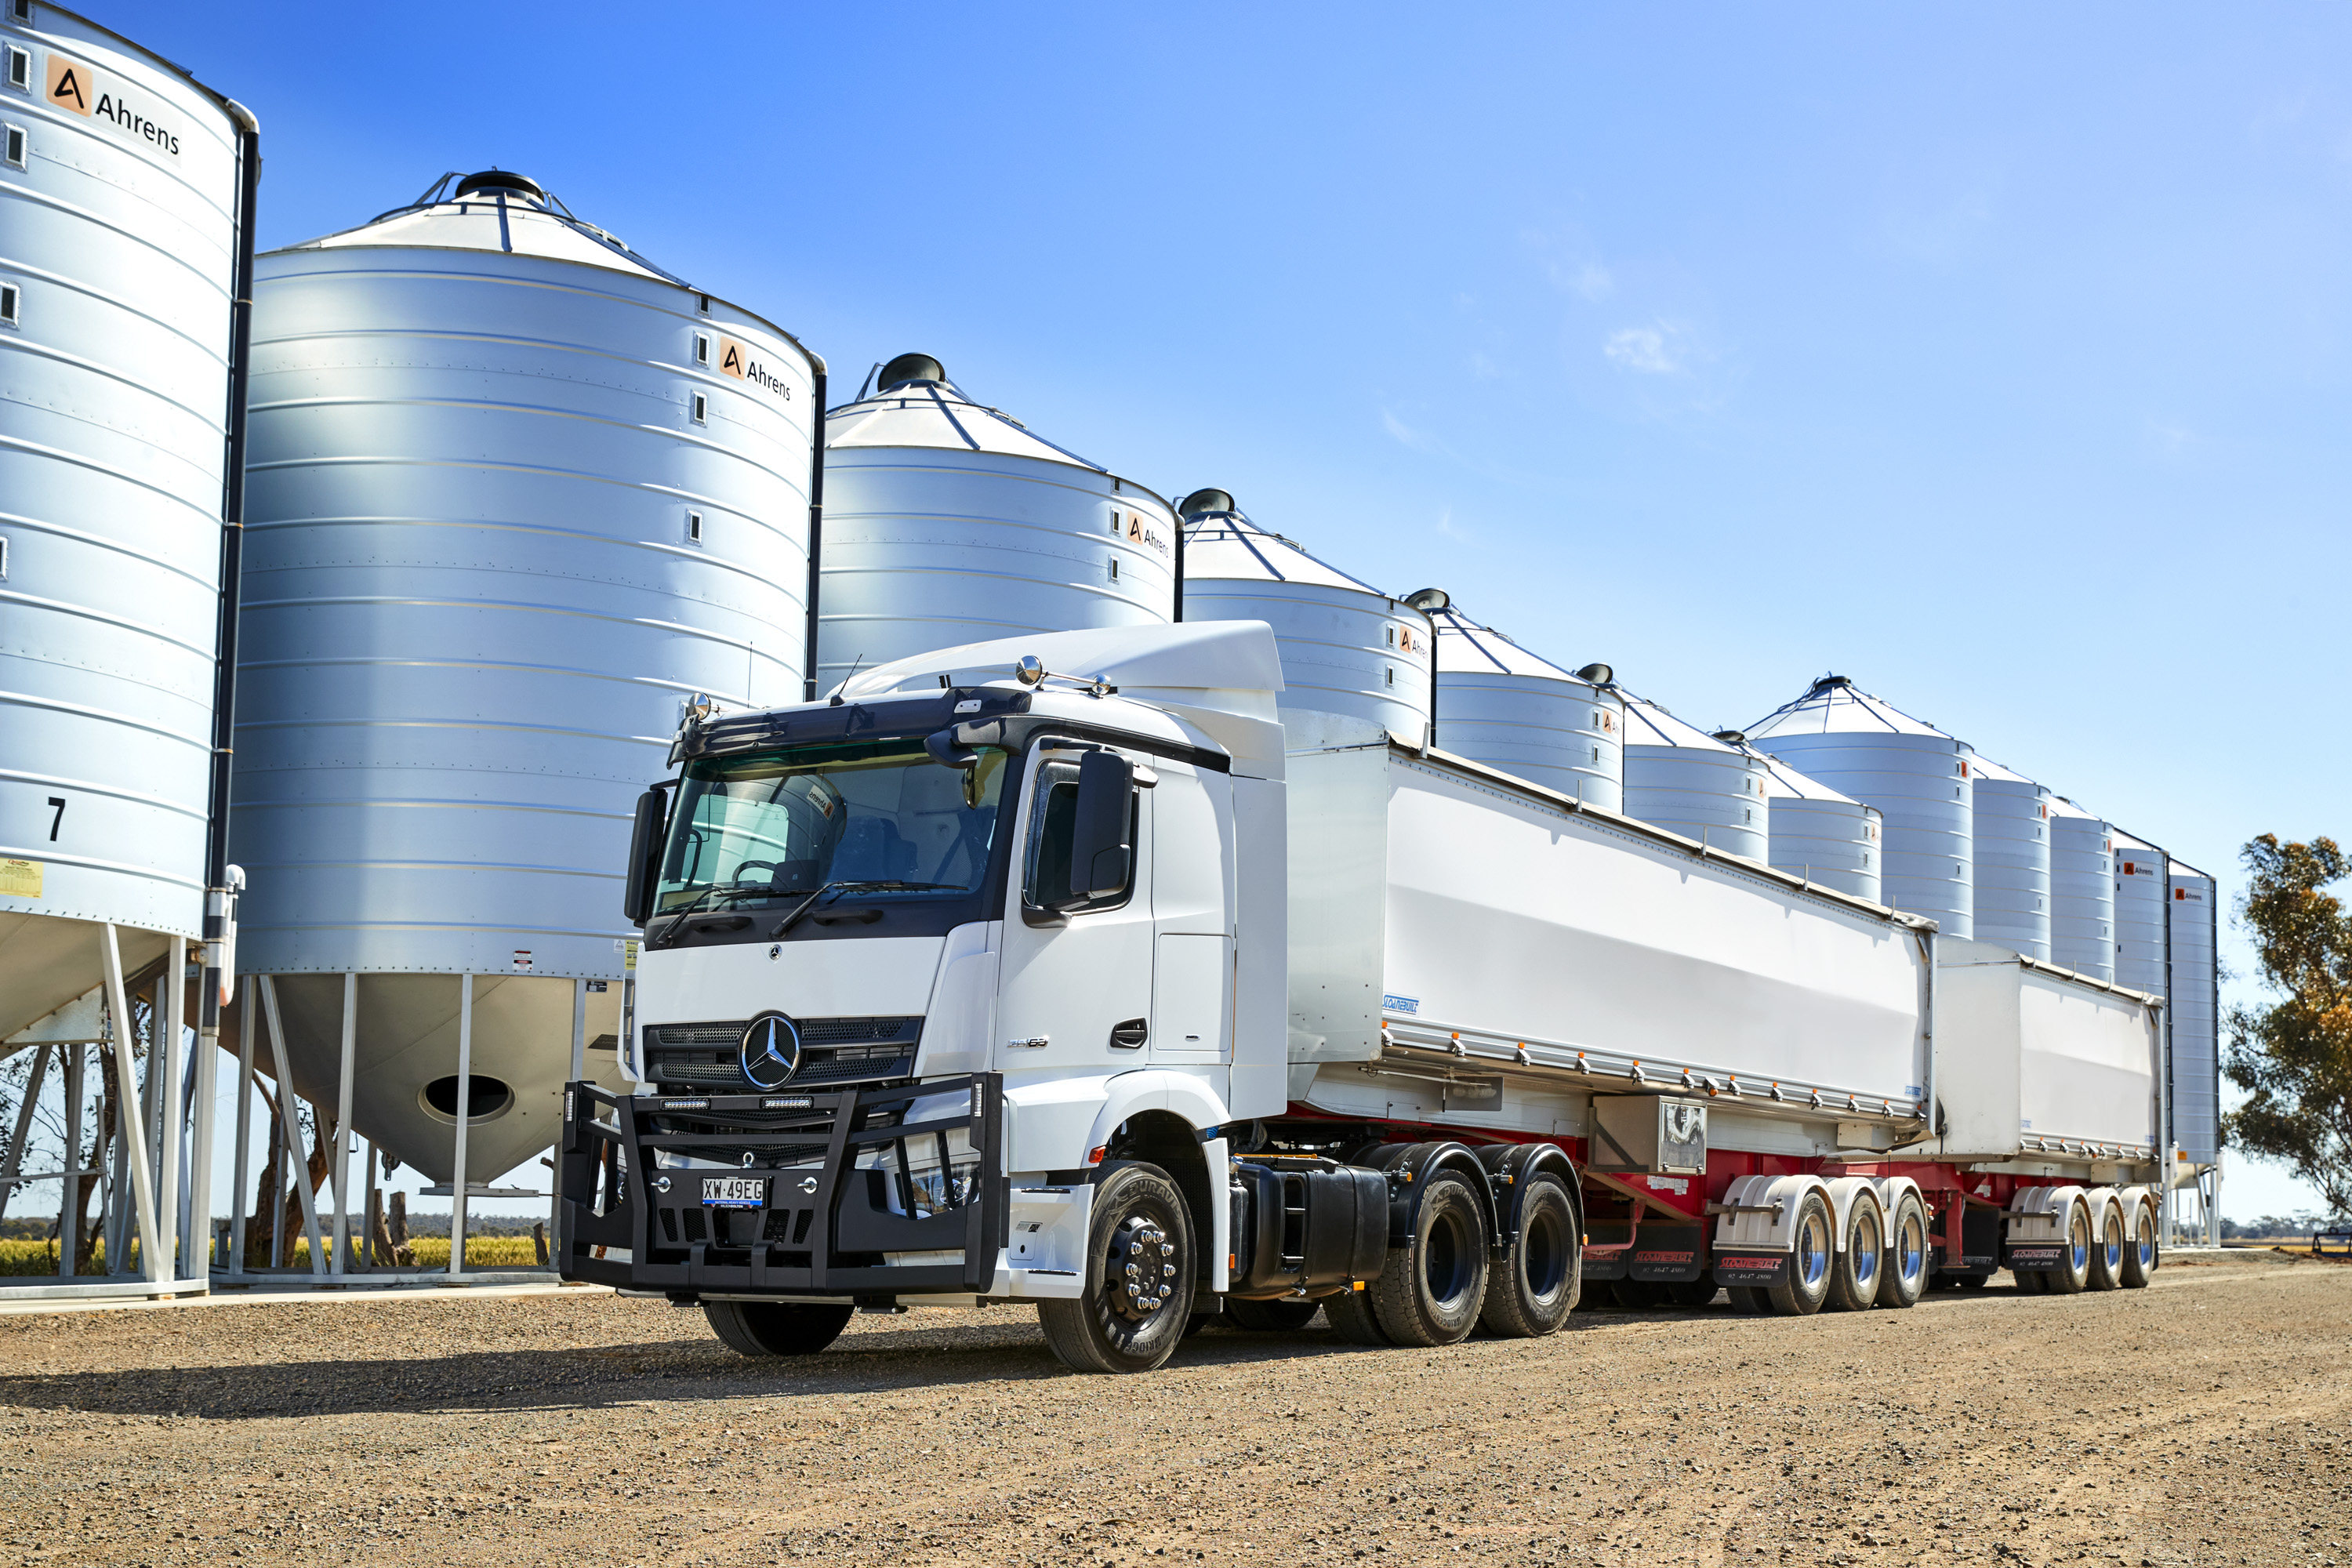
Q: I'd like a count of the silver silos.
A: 12